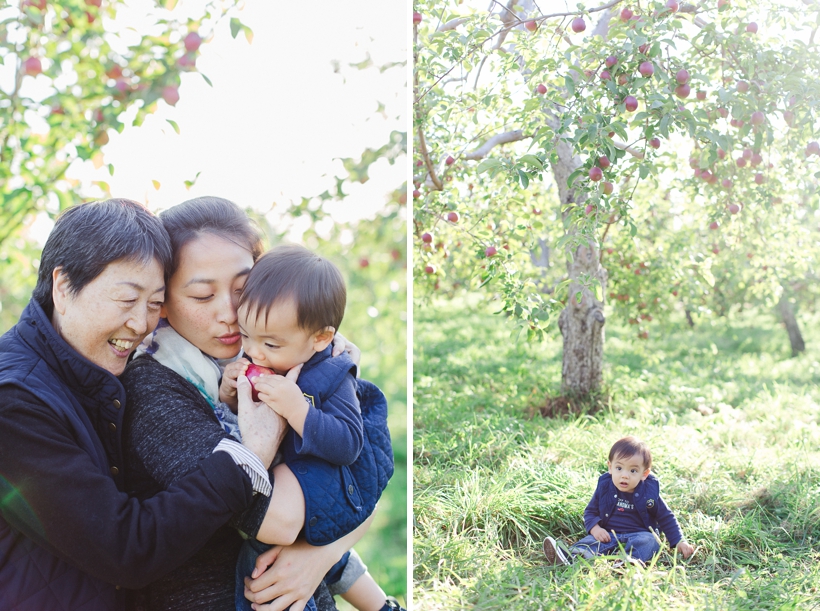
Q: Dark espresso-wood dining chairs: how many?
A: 0